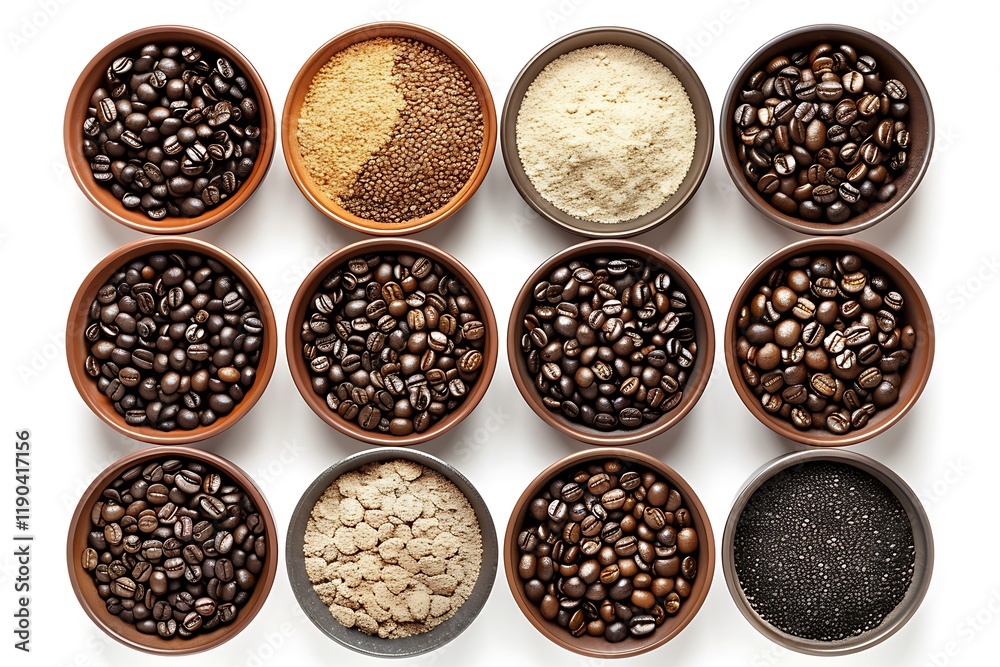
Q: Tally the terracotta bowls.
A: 8